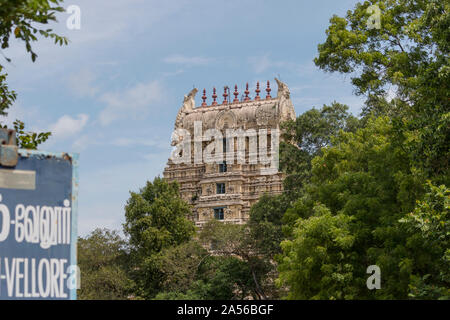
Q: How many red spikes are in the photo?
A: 7